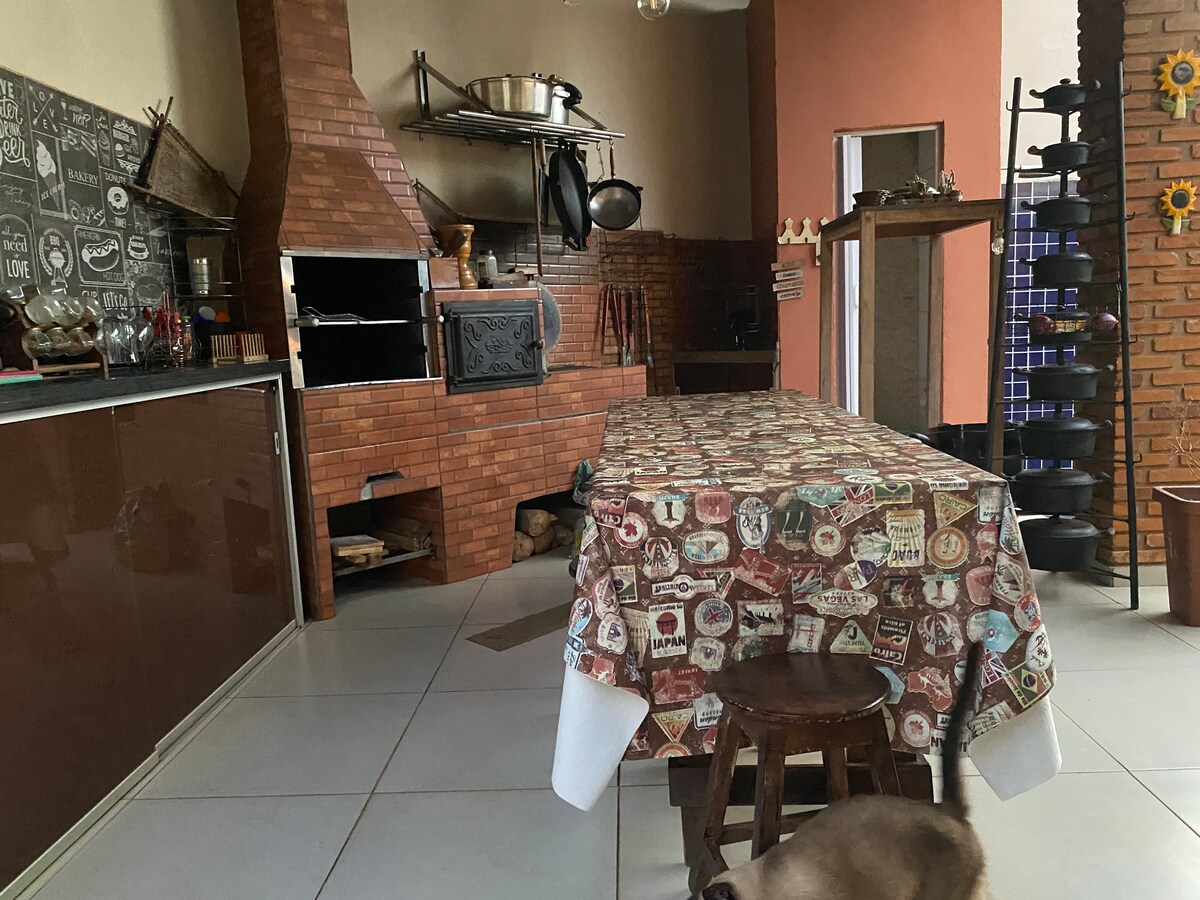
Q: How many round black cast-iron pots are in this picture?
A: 9